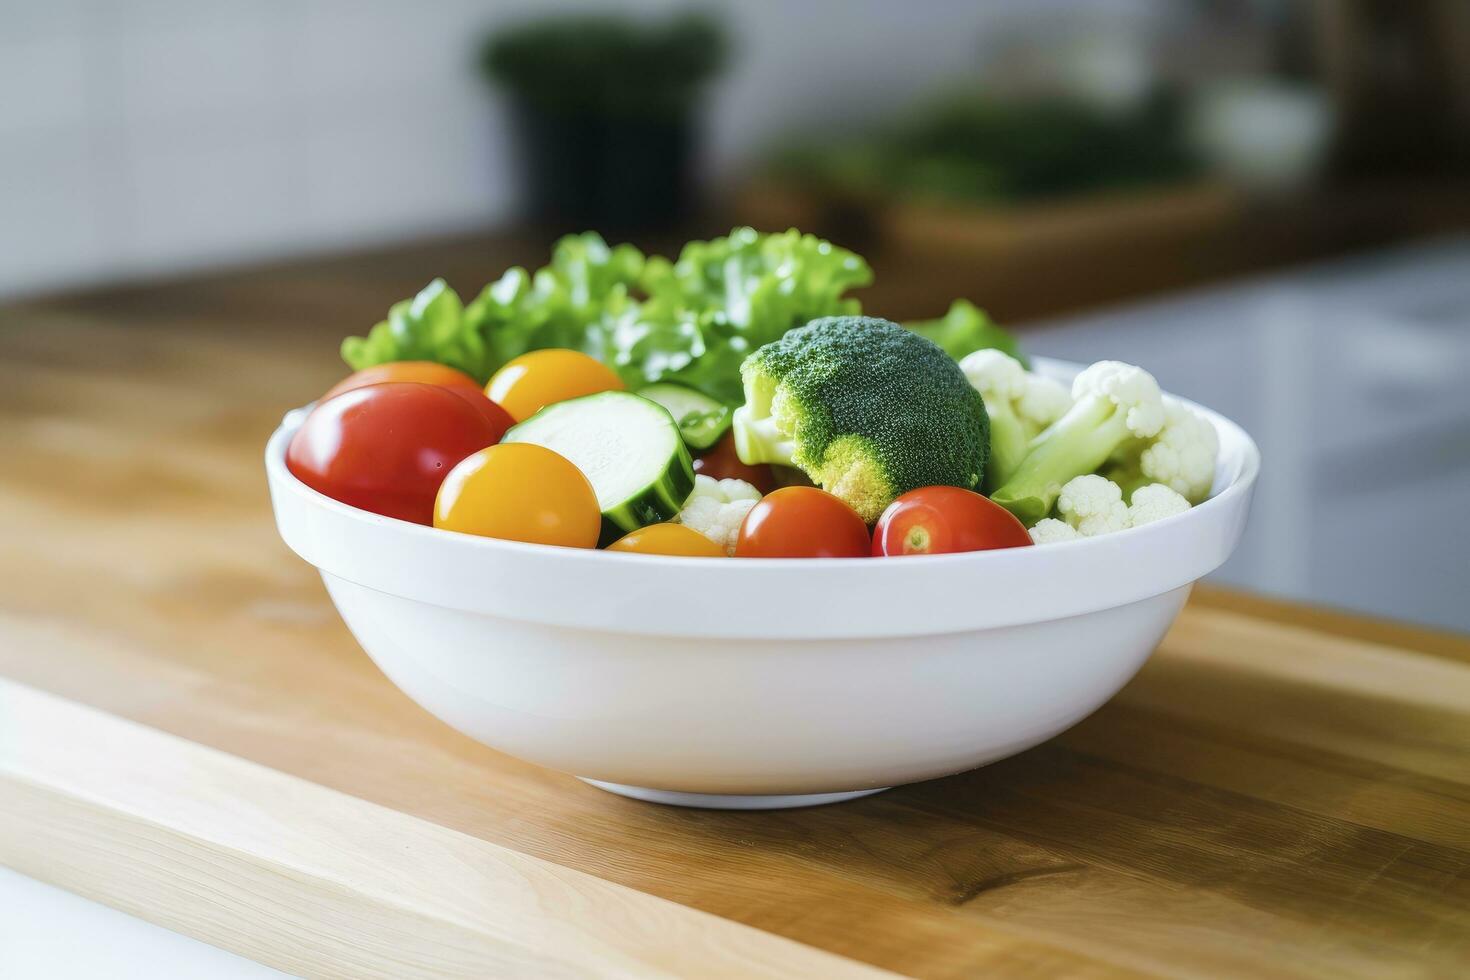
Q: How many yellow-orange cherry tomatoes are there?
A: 3